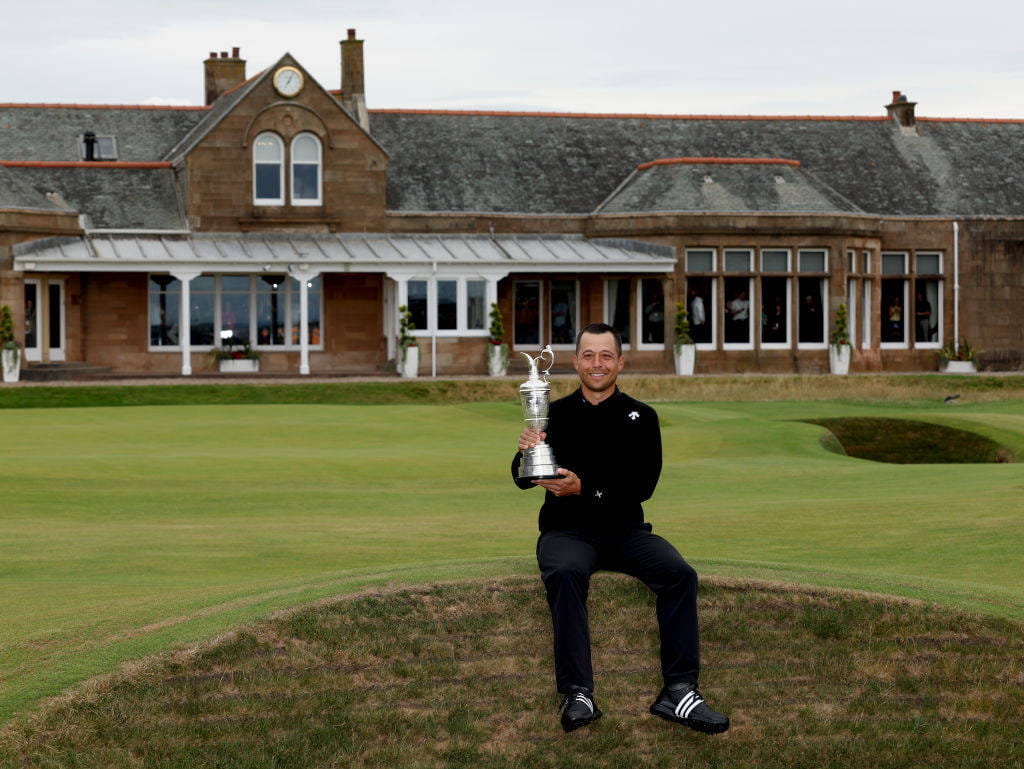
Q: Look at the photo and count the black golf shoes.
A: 2